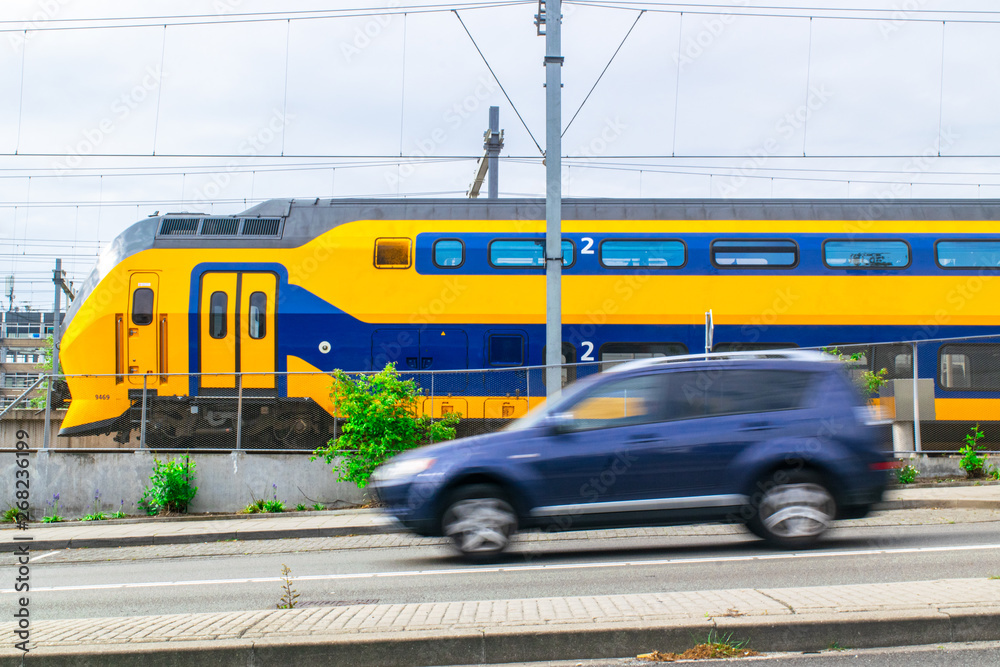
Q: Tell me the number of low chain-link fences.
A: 1